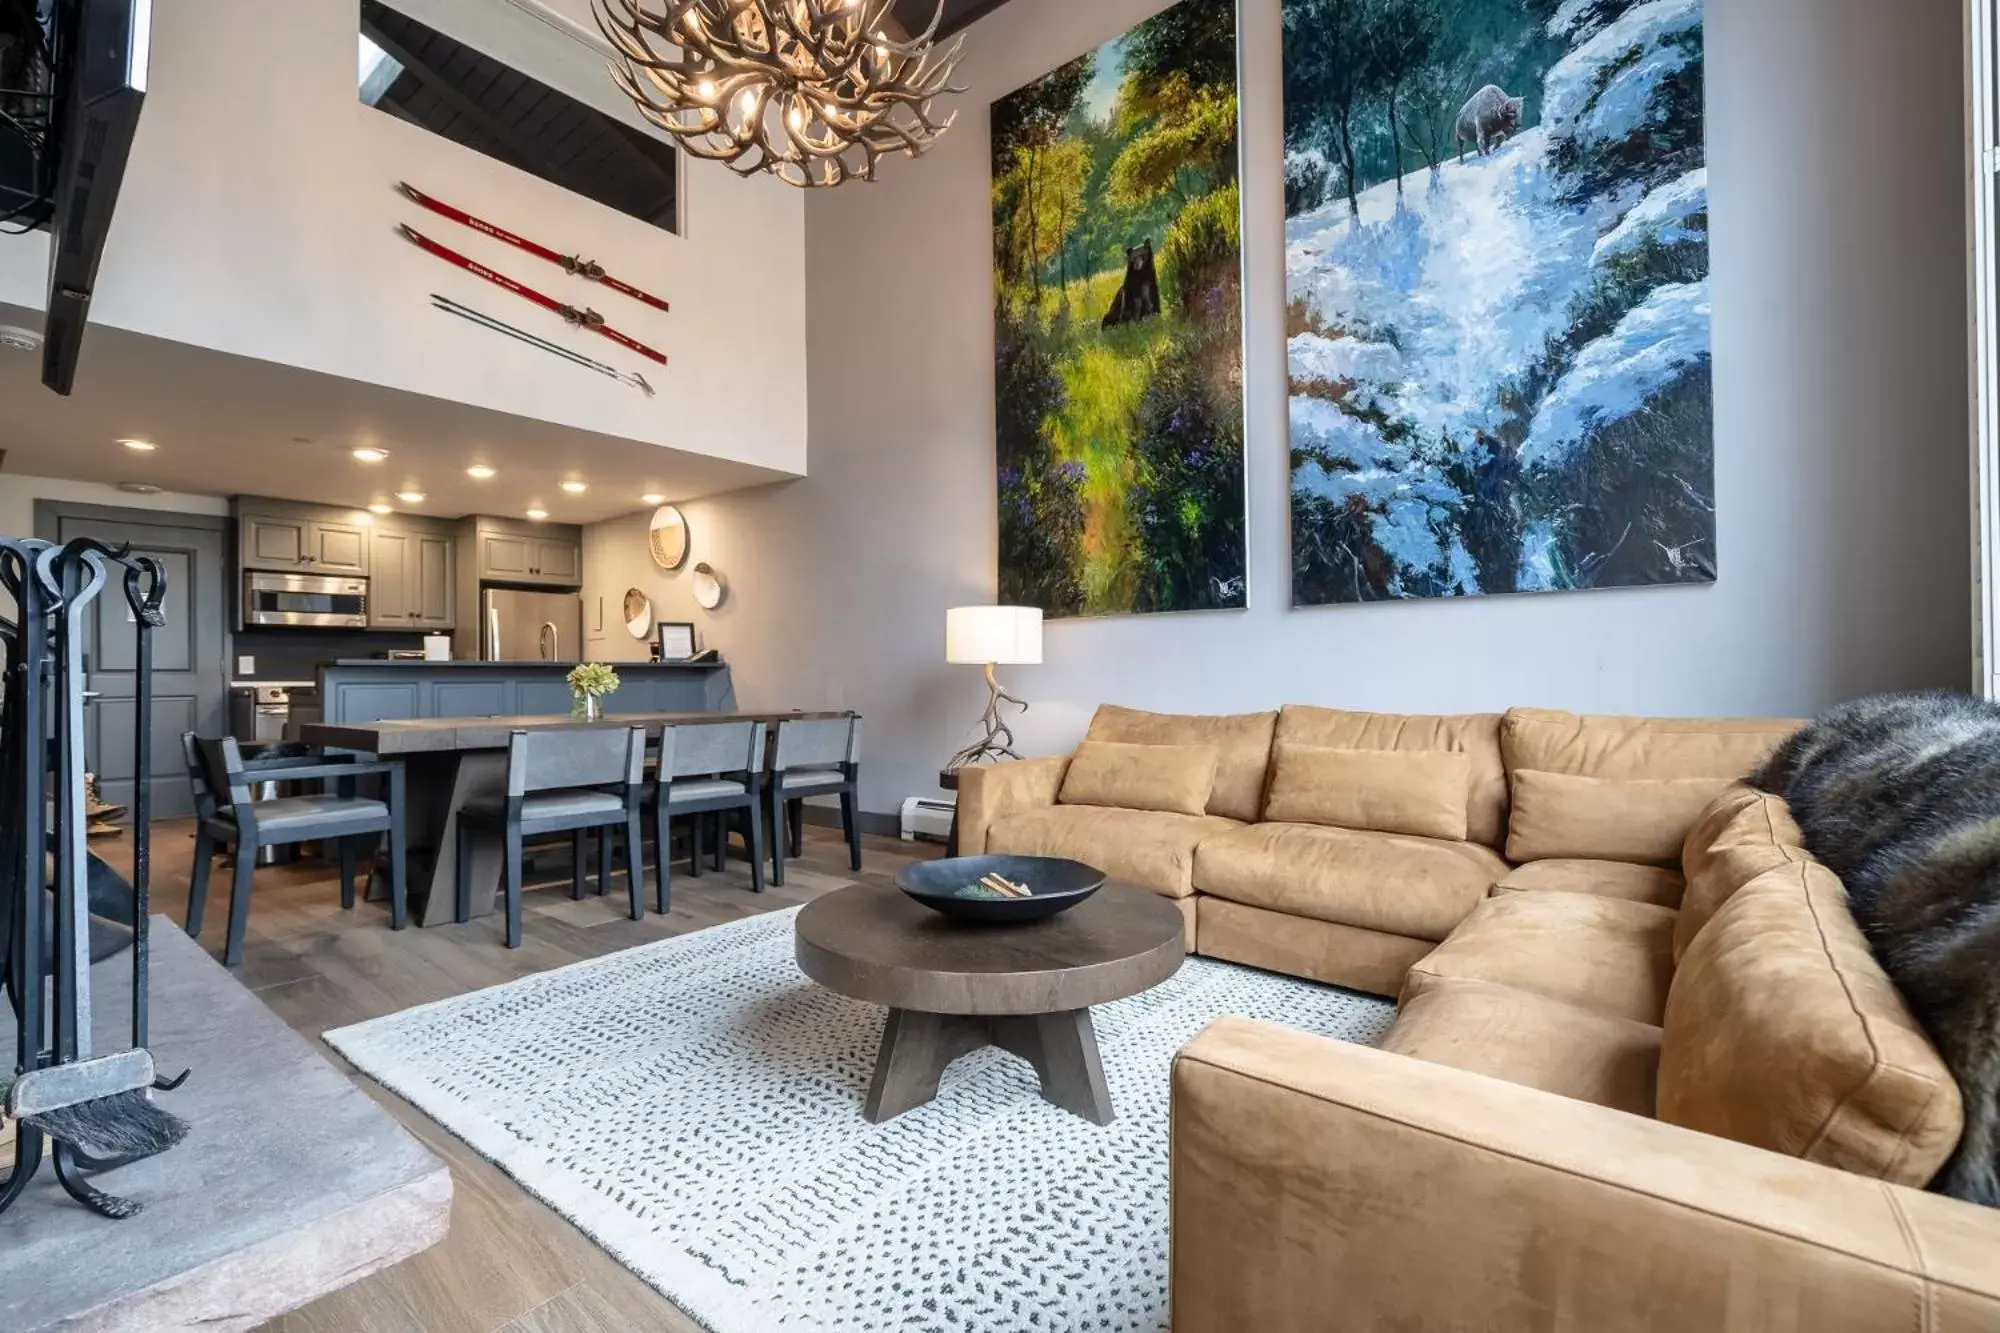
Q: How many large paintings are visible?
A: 2